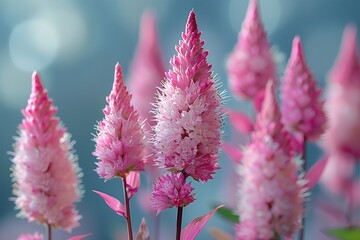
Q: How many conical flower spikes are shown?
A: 8